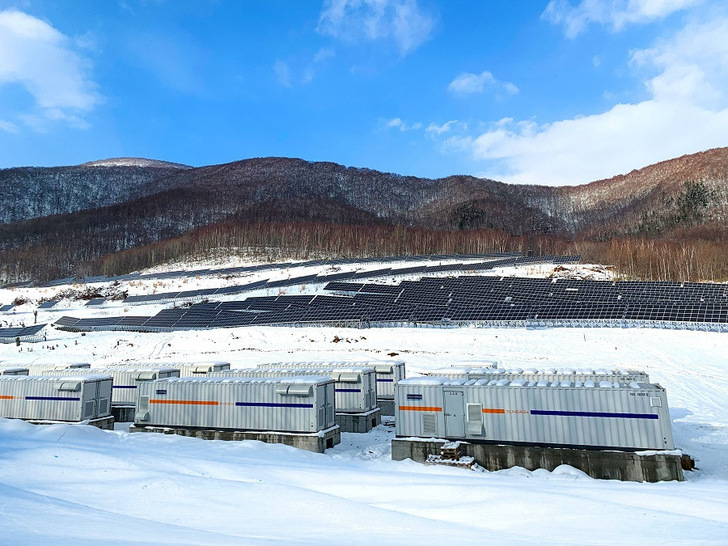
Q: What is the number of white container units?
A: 11